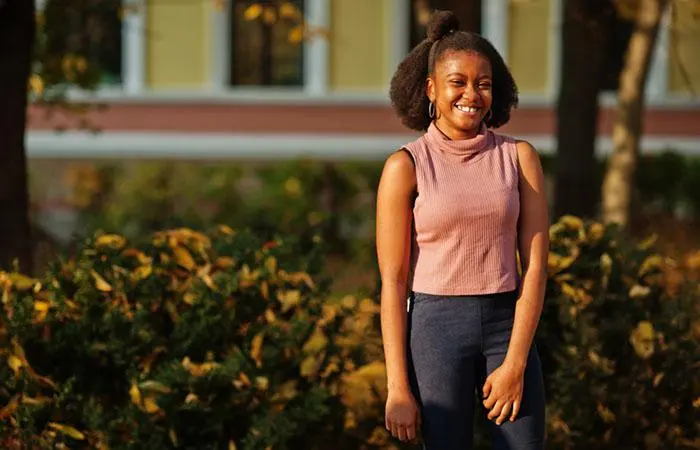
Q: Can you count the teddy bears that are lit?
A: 0